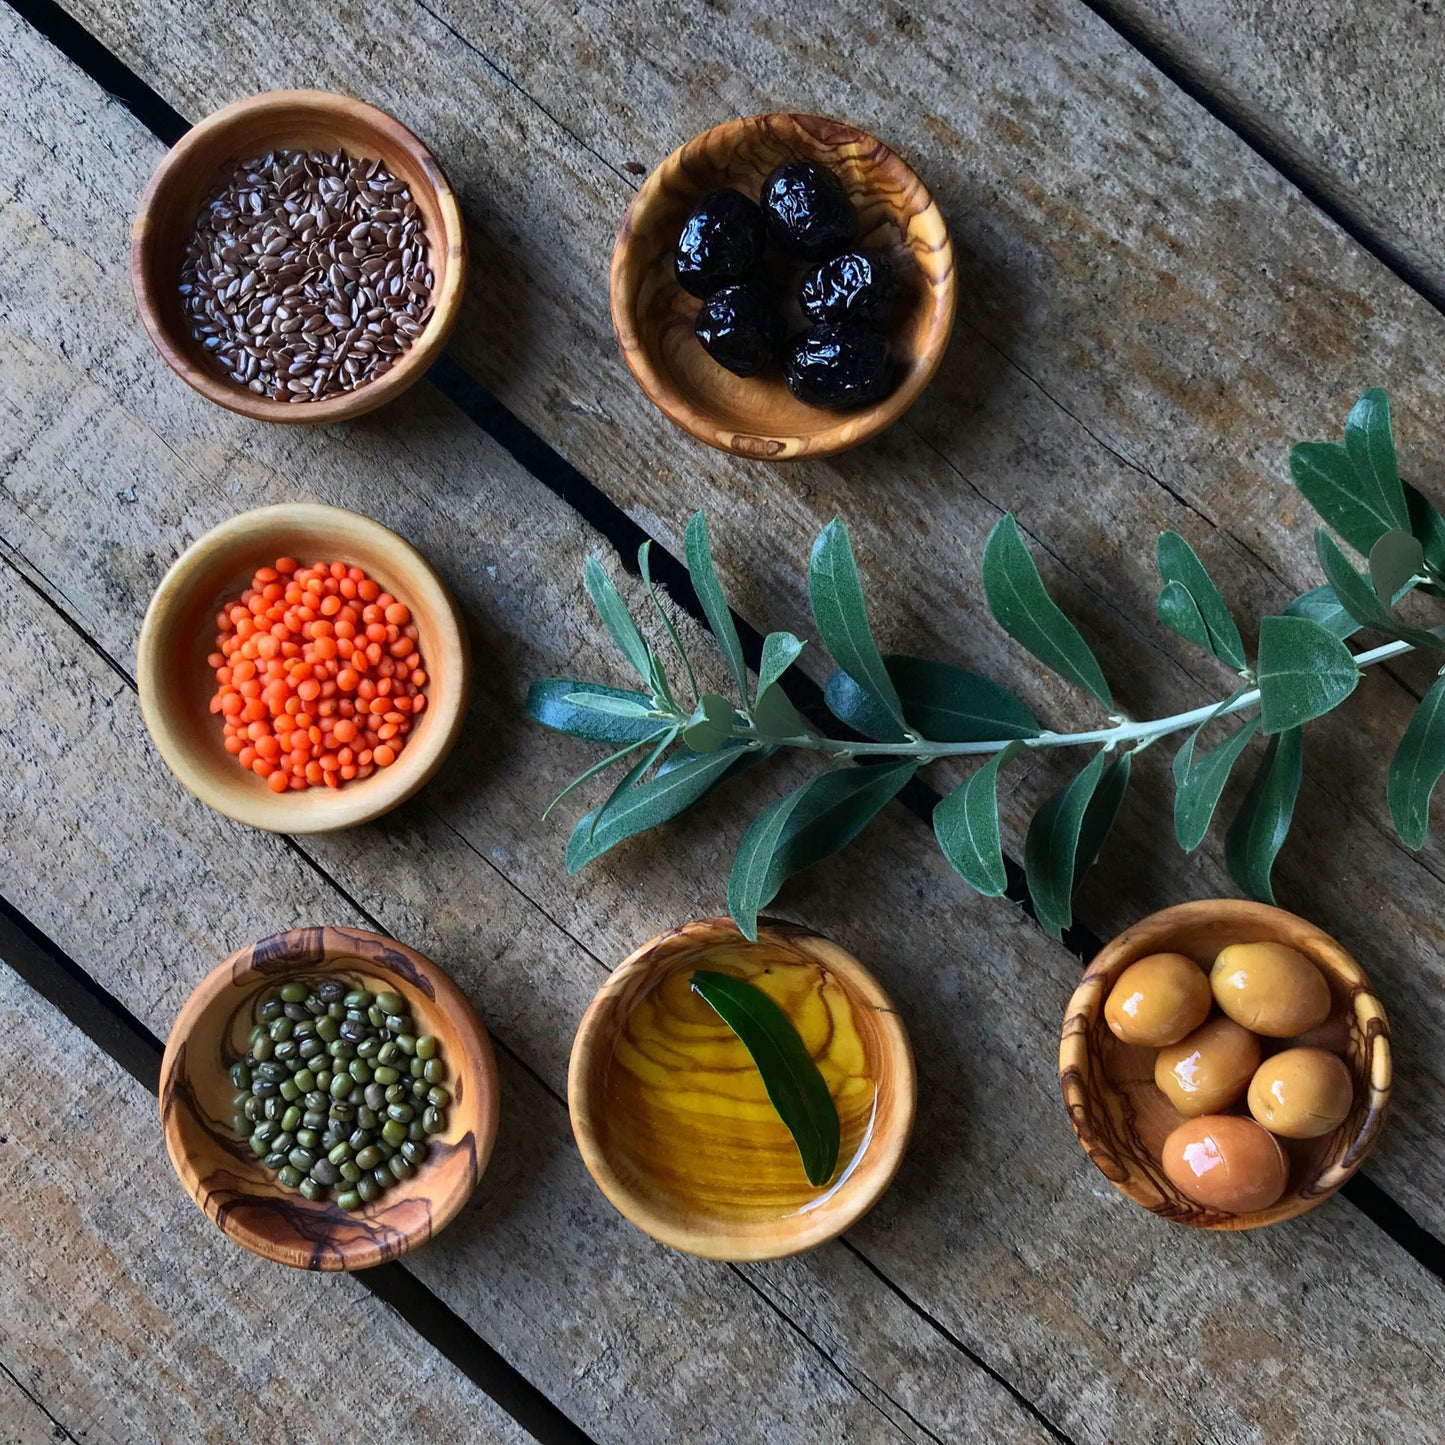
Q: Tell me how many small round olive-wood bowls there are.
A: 6